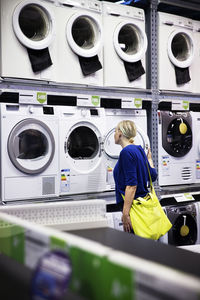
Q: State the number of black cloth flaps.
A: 4